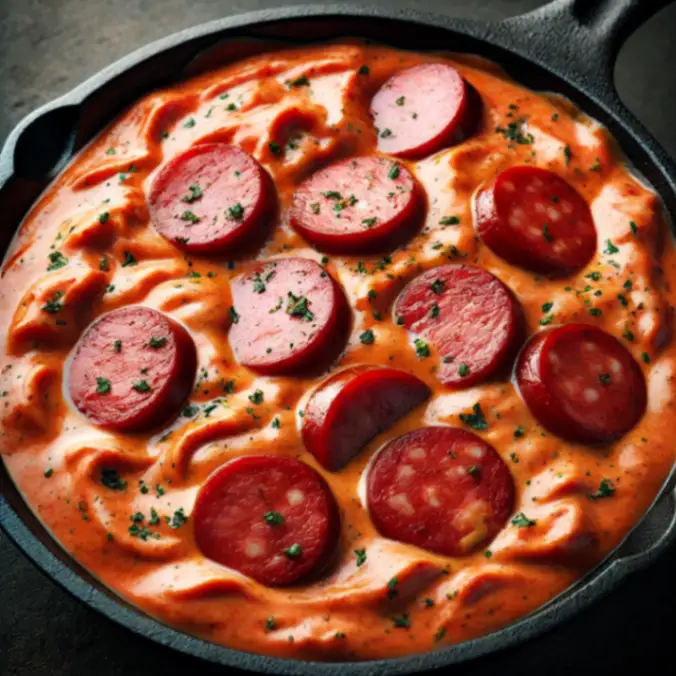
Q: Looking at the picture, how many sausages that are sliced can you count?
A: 11